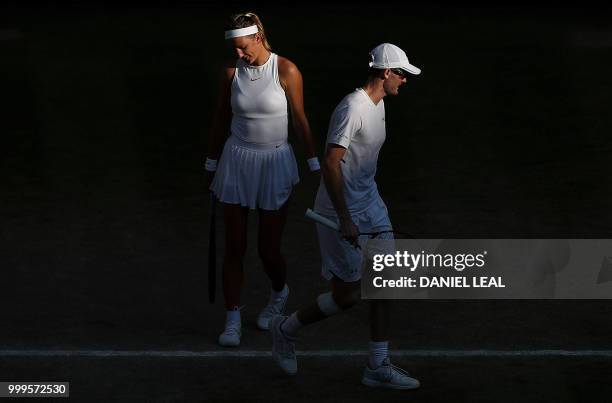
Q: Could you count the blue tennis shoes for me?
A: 0